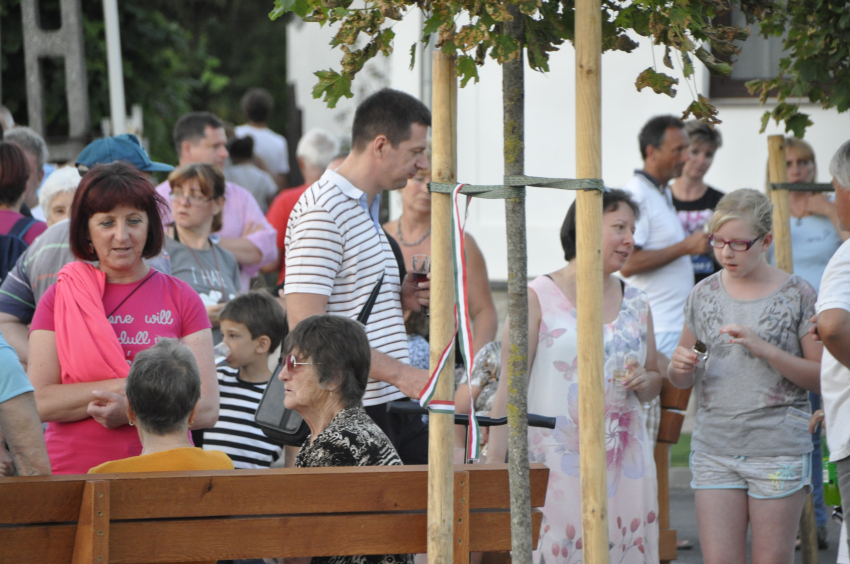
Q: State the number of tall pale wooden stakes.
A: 3